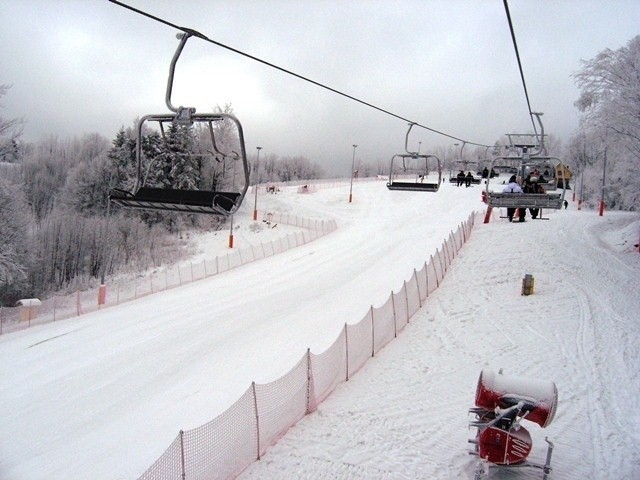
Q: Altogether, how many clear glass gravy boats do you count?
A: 0